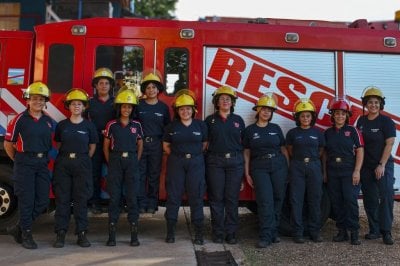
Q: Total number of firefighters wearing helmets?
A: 11